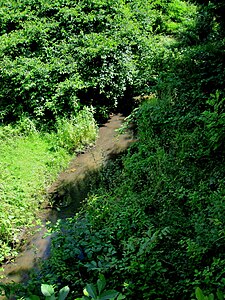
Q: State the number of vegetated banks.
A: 2